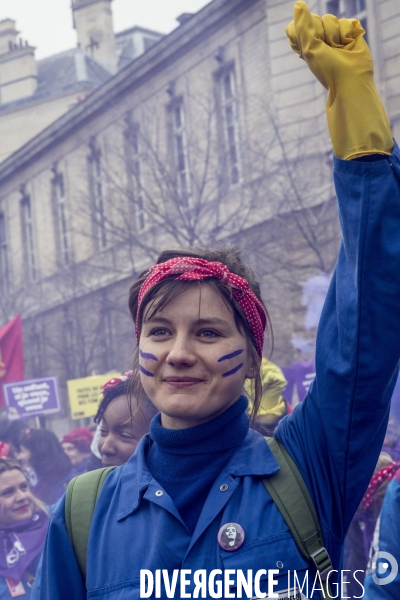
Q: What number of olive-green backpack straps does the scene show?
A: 2